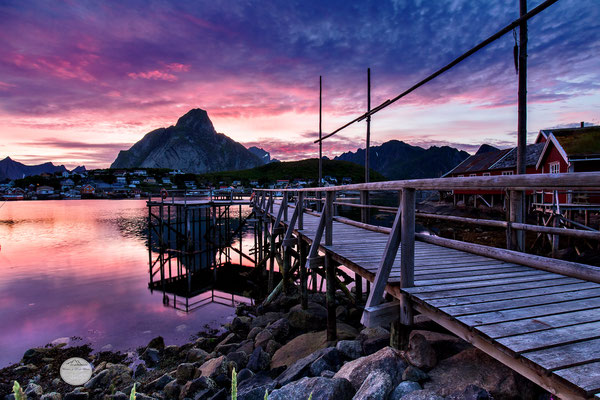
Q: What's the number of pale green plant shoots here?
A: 5